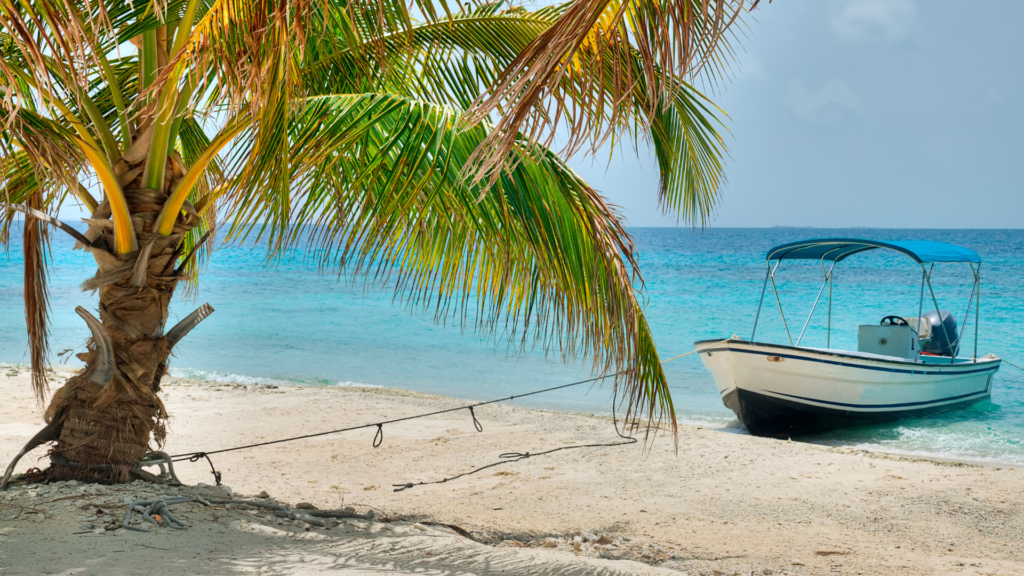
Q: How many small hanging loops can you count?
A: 2